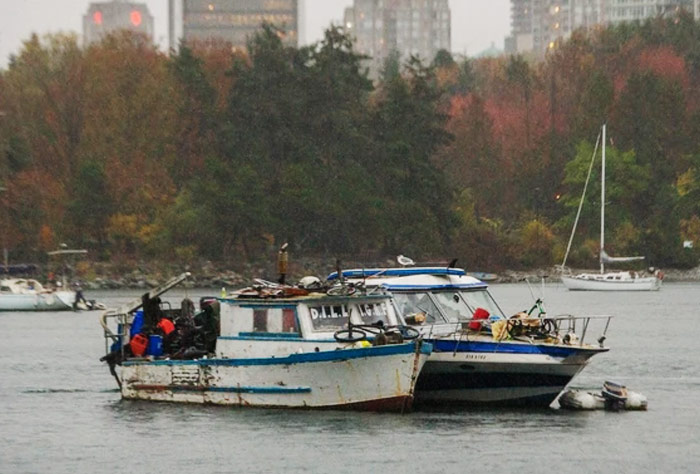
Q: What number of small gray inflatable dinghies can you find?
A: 1